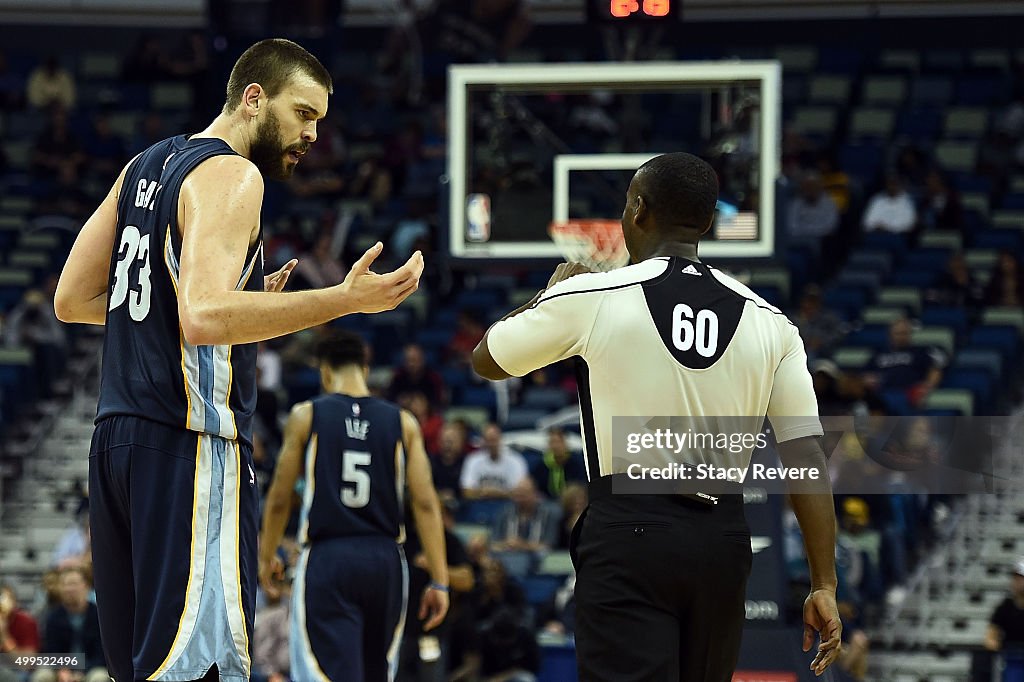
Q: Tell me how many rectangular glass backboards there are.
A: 1